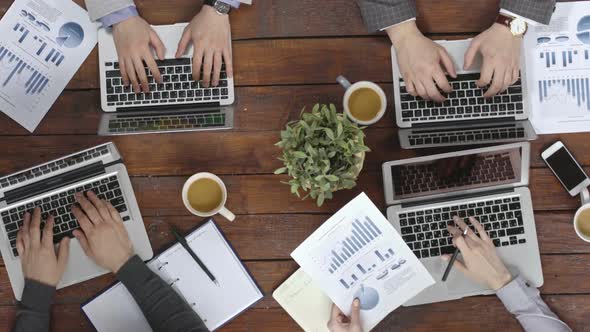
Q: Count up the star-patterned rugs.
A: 0